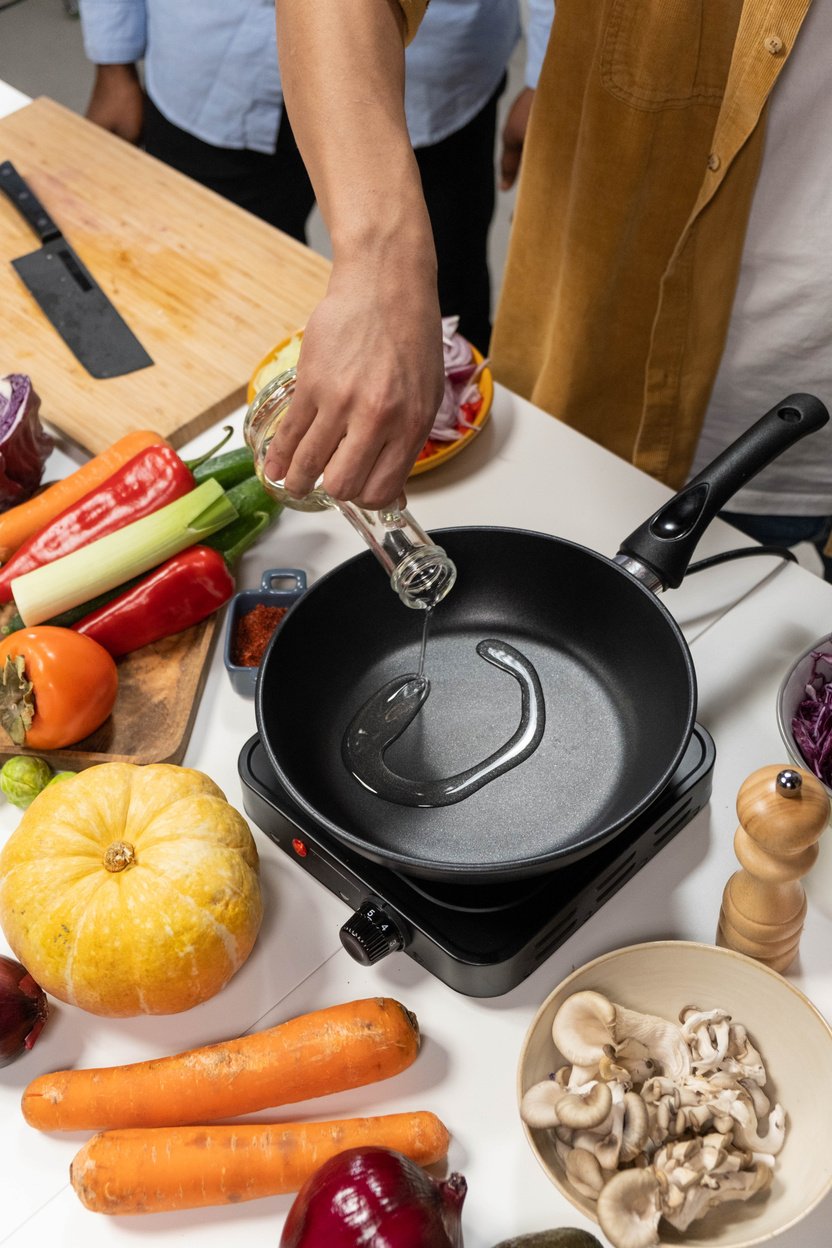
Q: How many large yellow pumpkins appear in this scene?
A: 1